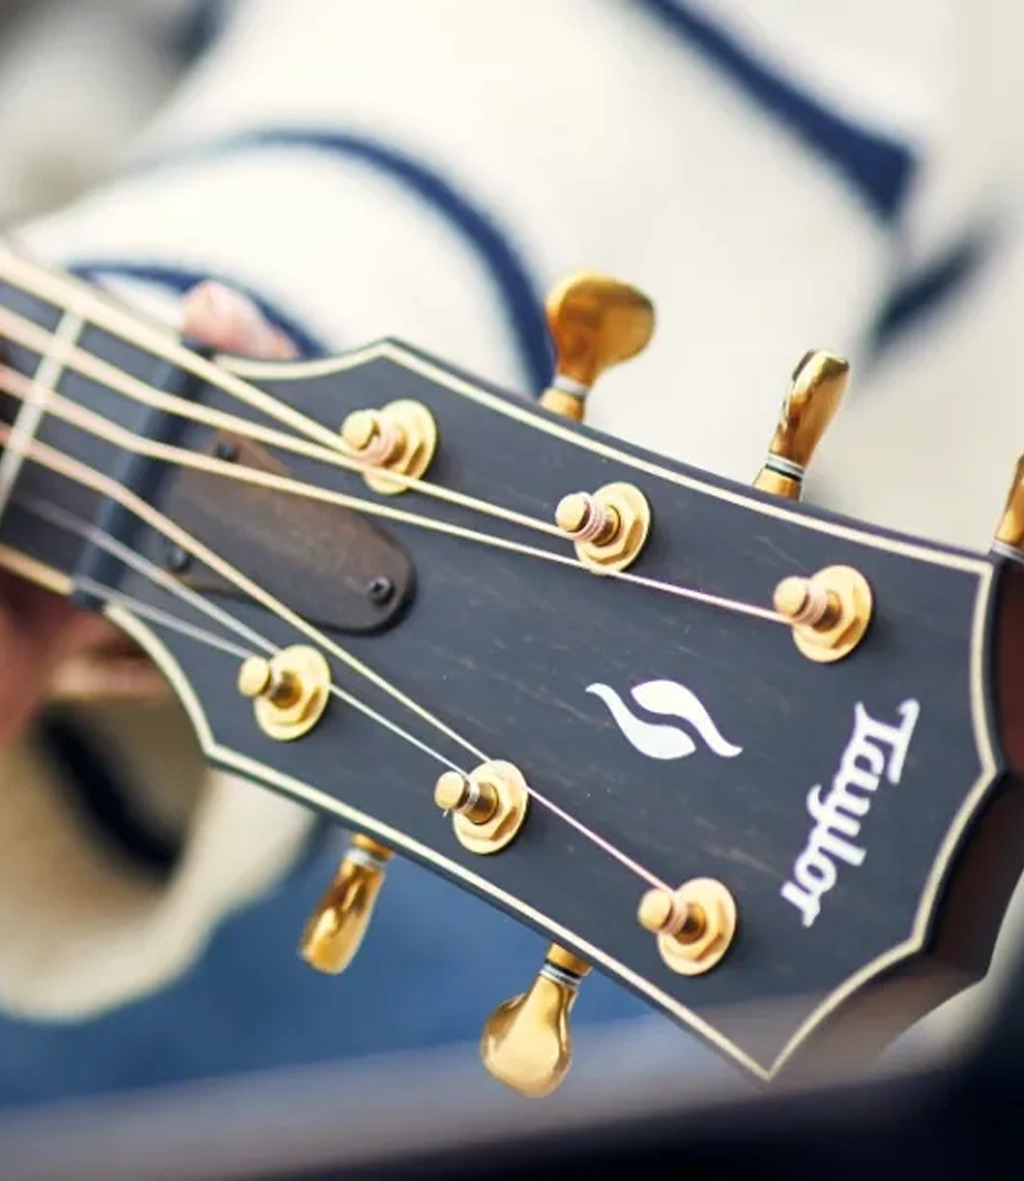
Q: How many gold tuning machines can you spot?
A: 6